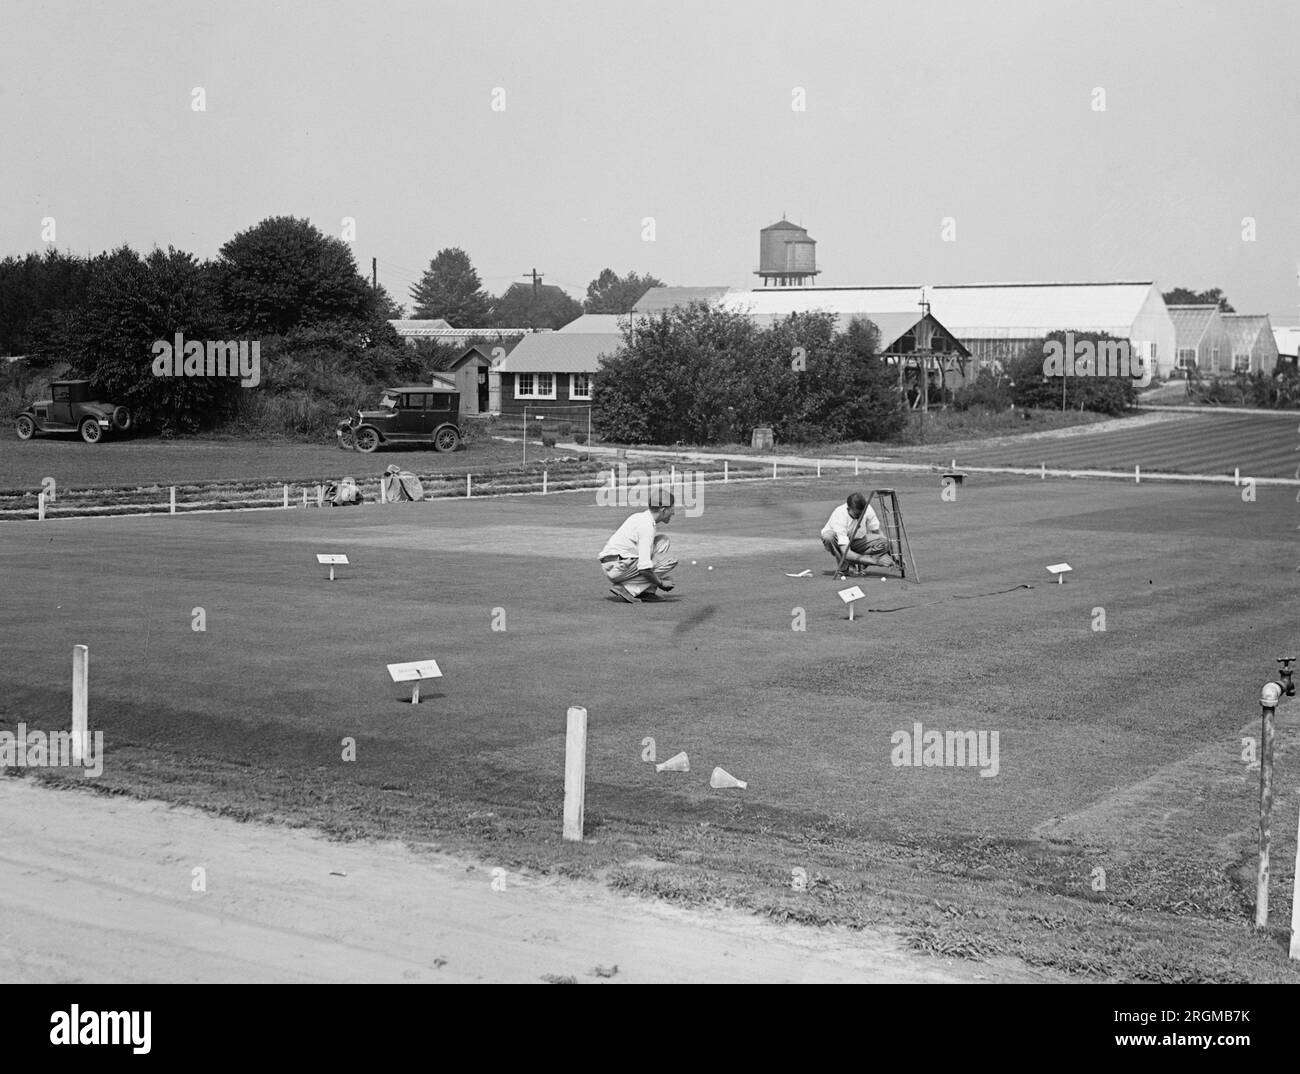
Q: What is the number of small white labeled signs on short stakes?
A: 4